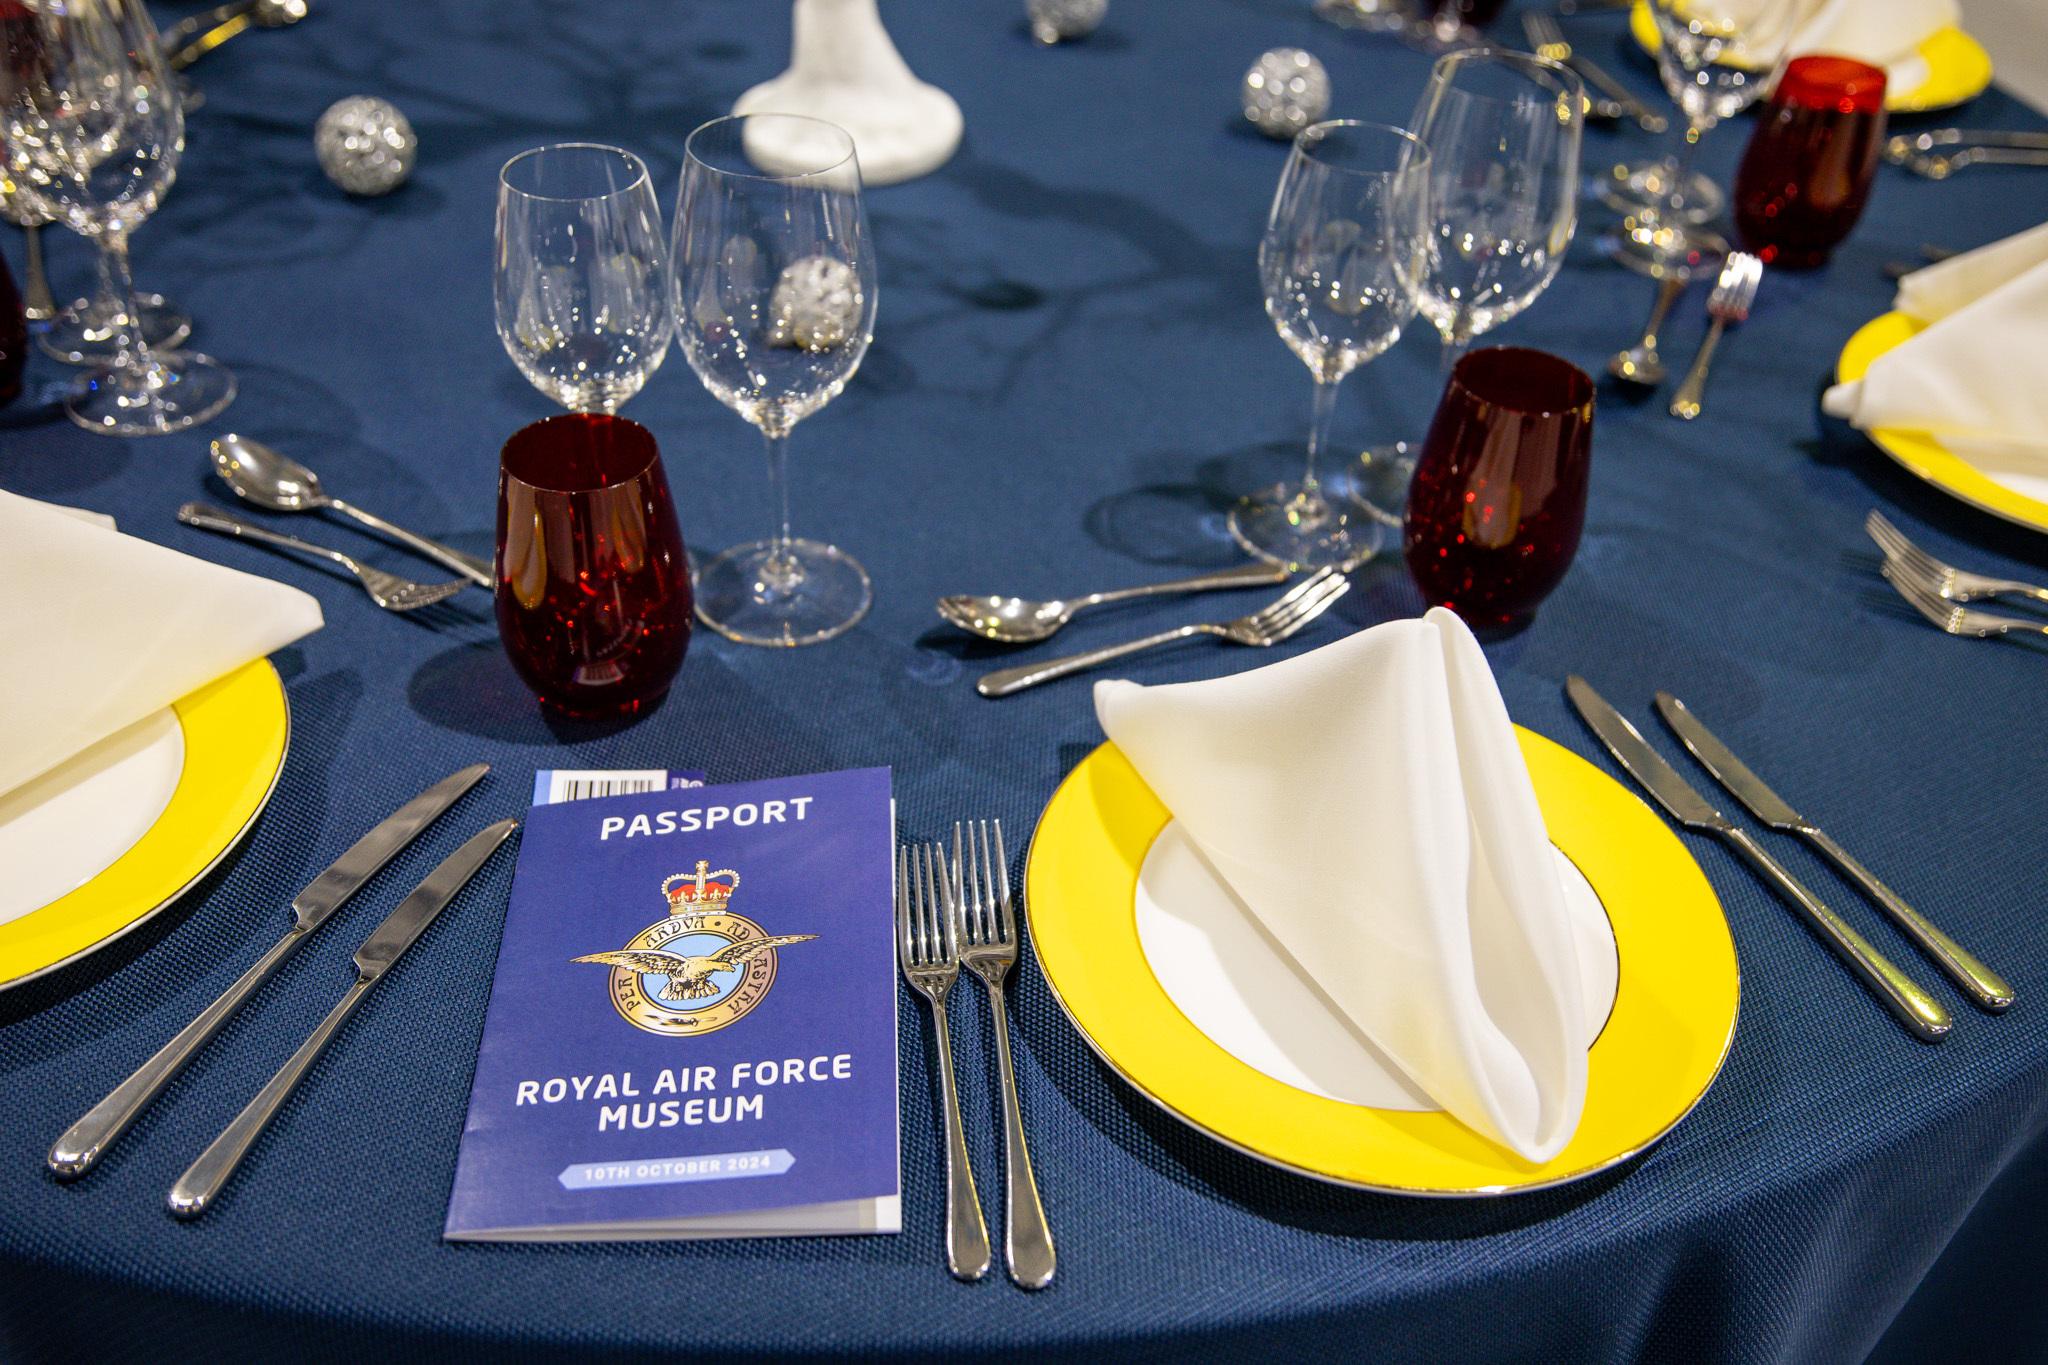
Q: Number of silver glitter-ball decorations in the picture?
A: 4